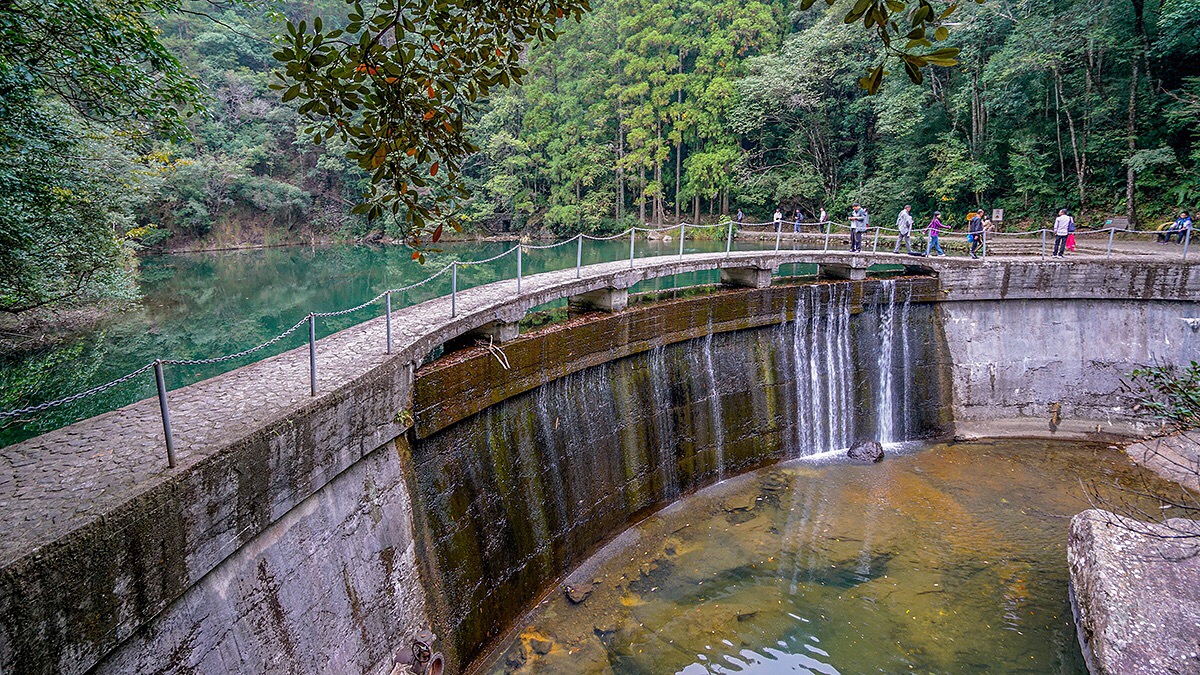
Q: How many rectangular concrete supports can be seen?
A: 4